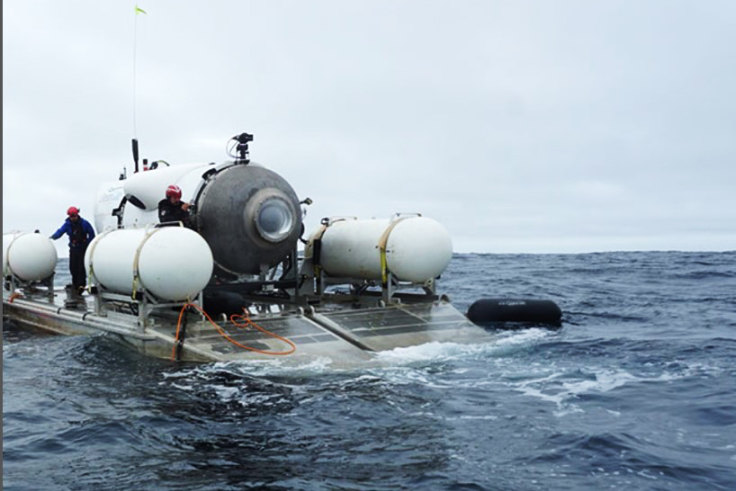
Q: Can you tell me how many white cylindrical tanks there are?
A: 3